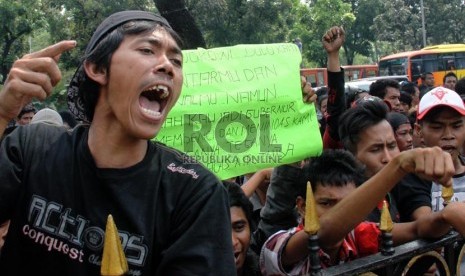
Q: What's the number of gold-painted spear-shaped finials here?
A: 4